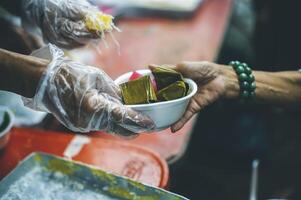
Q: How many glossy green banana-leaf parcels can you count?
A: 3